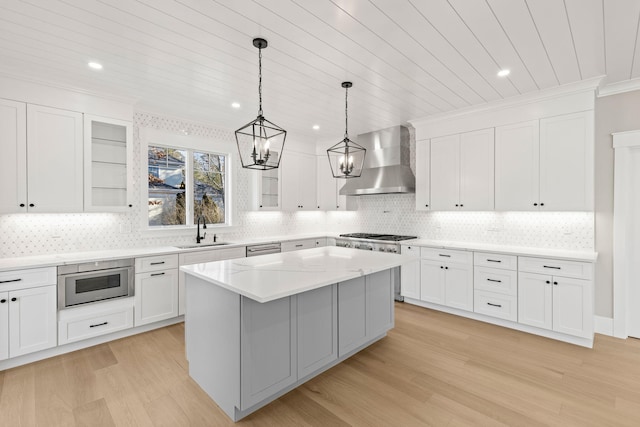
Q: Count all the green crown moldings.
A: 0